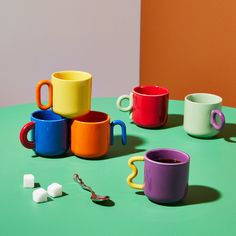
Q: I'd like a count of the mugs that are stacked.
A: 3